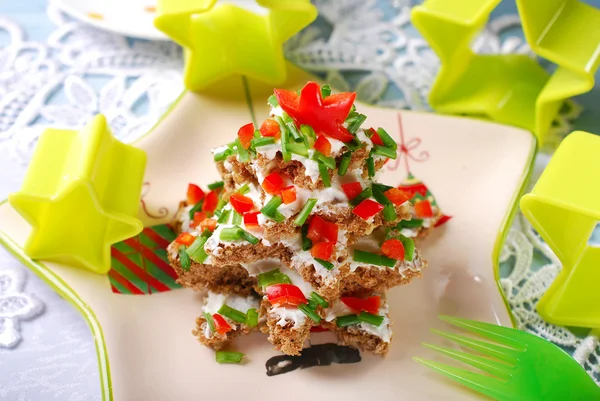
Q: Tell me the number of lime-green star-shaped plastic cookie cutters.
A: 4